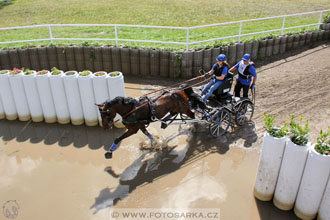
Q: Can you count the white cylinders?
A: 14